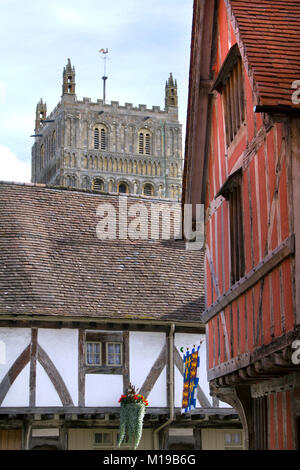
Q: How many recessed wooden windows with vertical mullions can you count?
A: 2